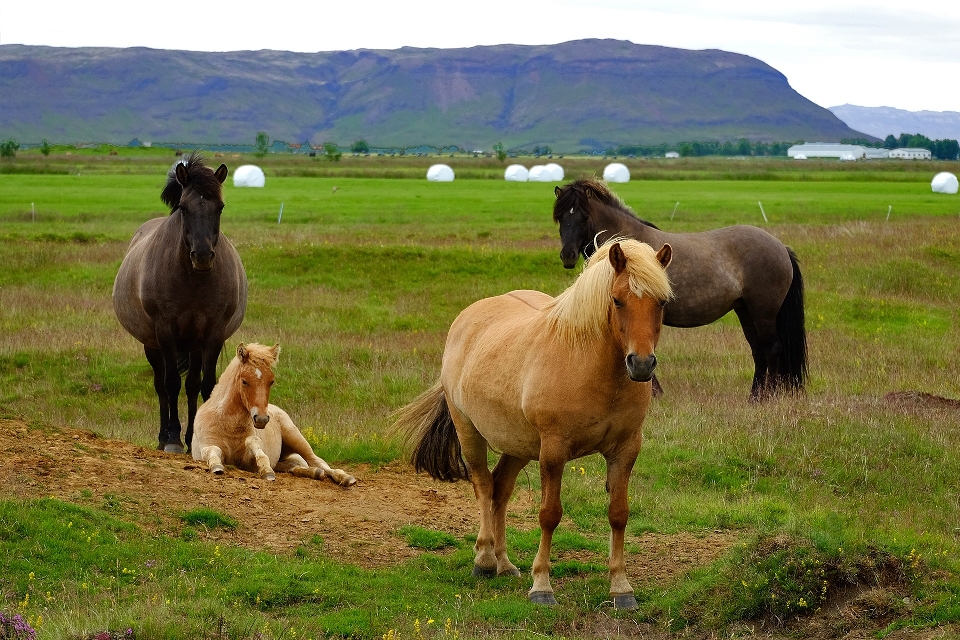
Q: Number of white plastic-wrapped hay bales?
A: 7